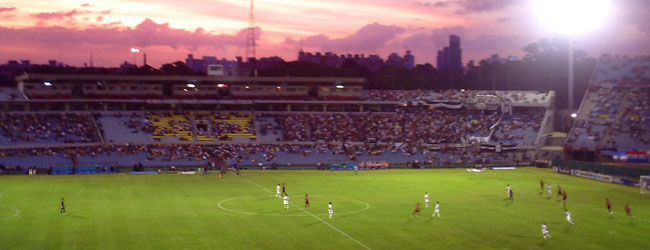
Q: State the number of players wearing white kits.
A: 9